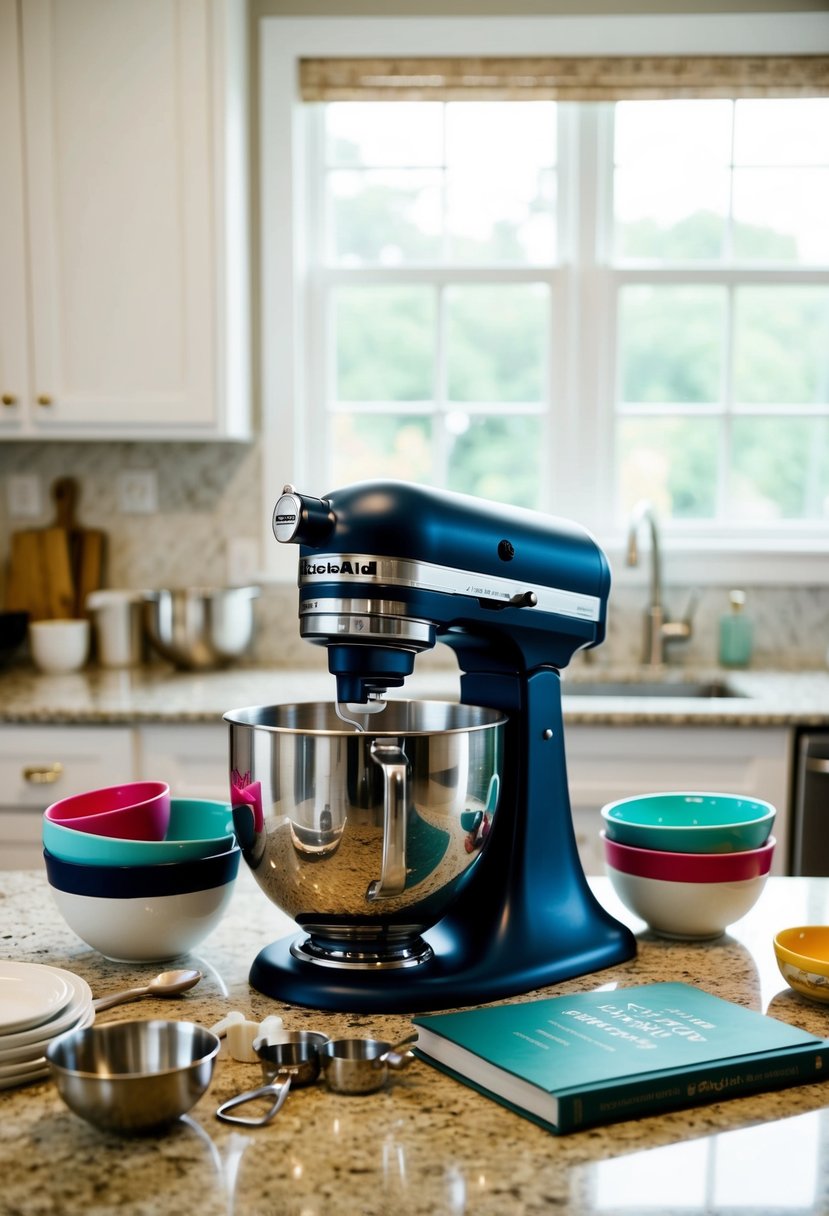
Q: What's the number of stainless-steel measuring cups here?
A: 2